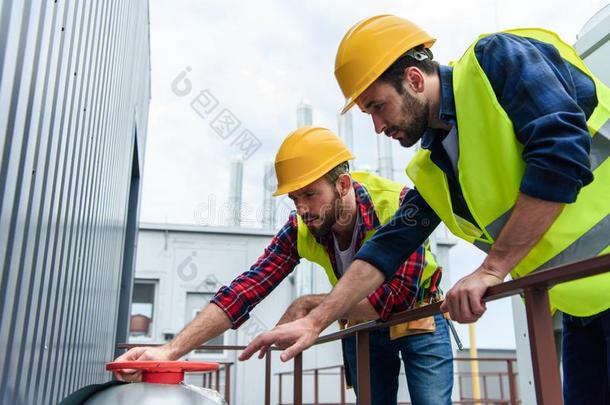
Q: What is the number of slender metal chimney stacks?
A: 5